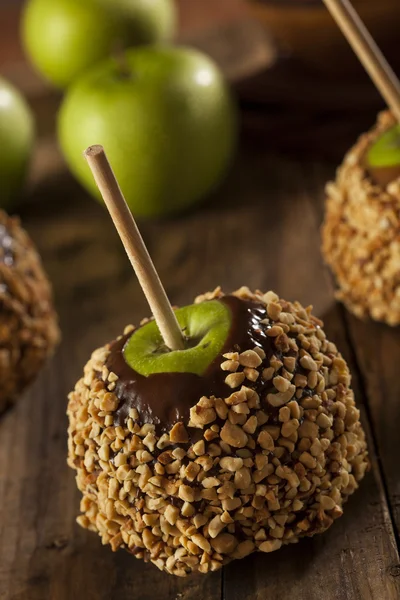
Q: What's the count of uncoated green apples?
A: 3